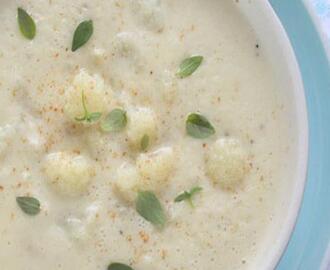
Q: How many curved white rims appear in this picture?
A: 1